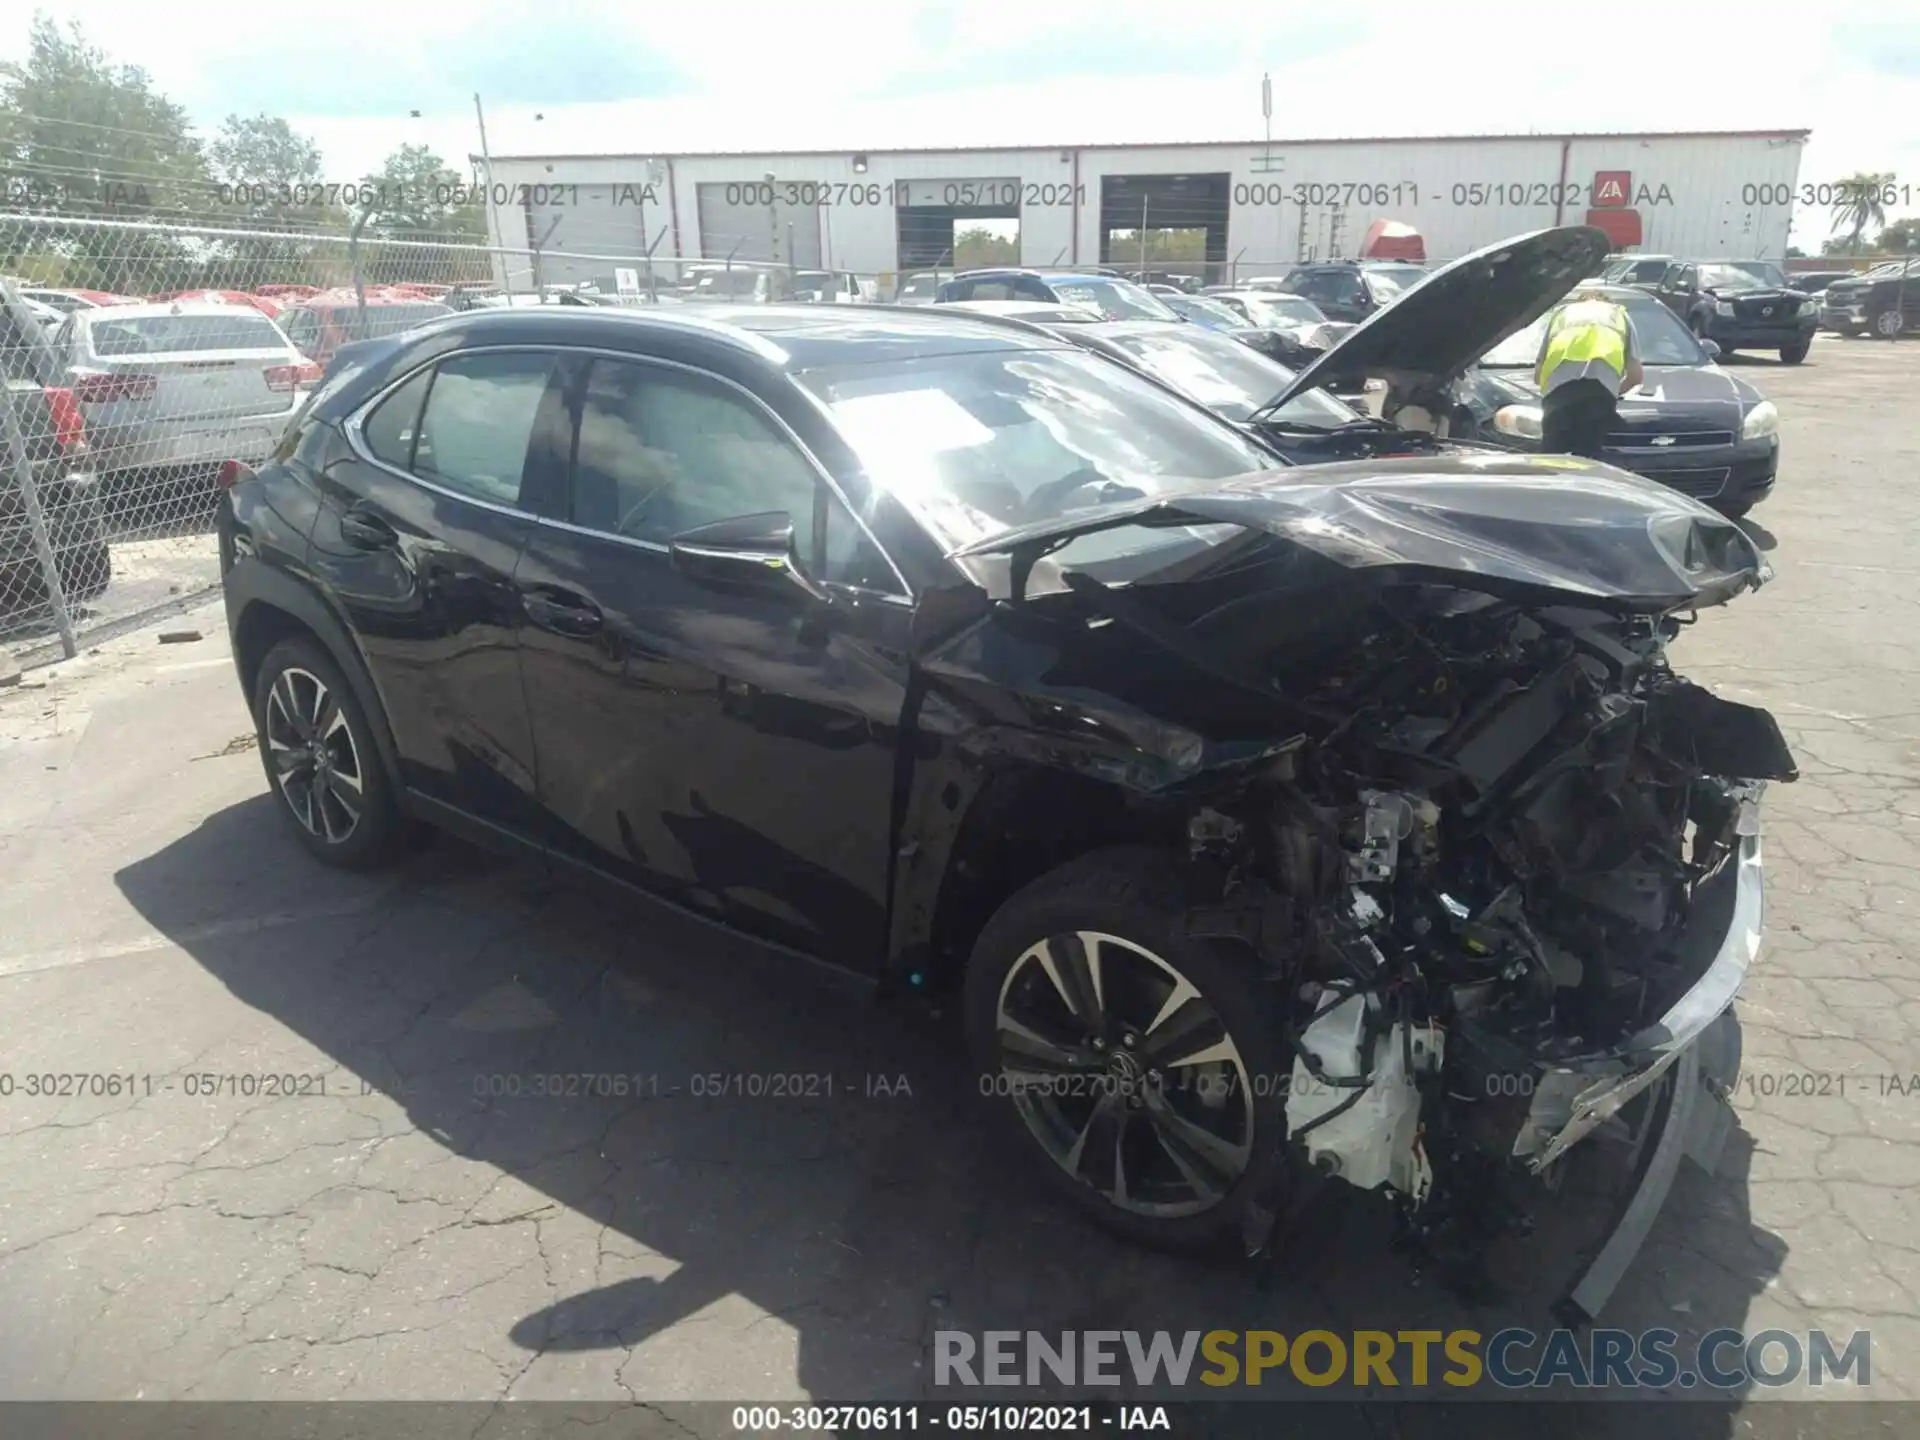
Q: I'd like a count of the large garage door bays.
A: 4